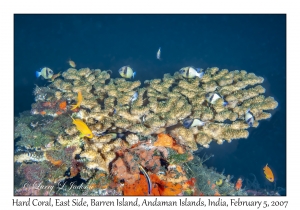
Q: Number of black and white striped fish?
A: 6